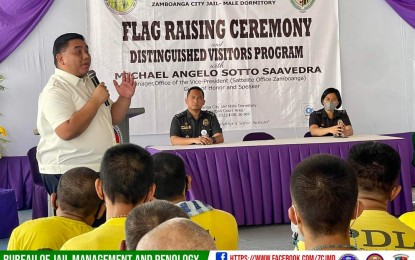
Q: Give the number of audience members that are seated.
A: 7